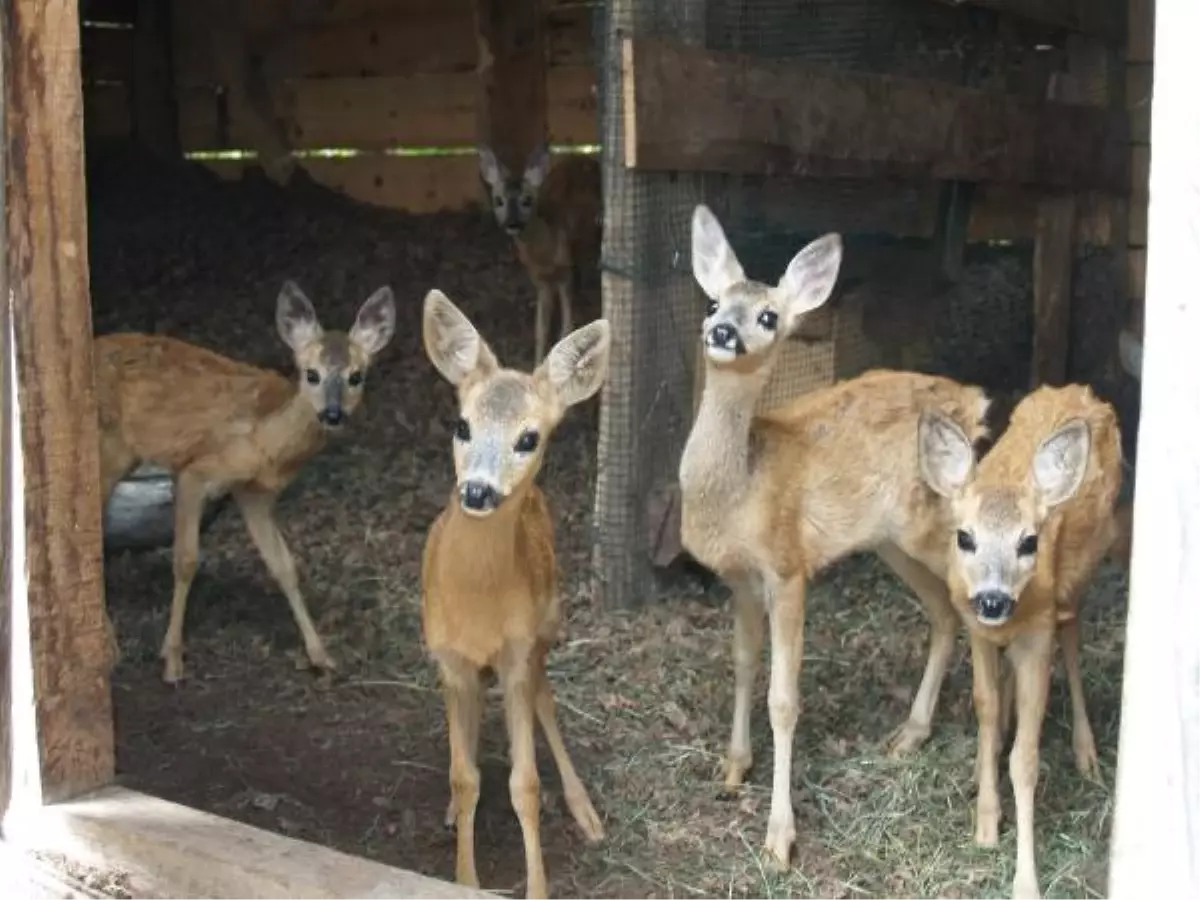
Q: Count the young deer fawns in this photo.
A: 5